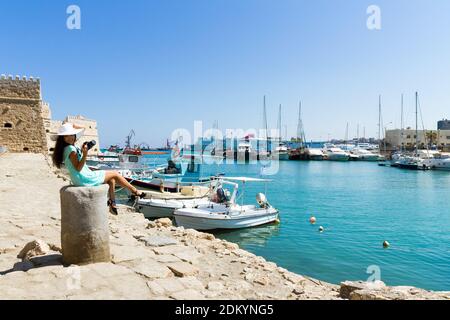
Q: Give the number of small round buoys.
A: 3